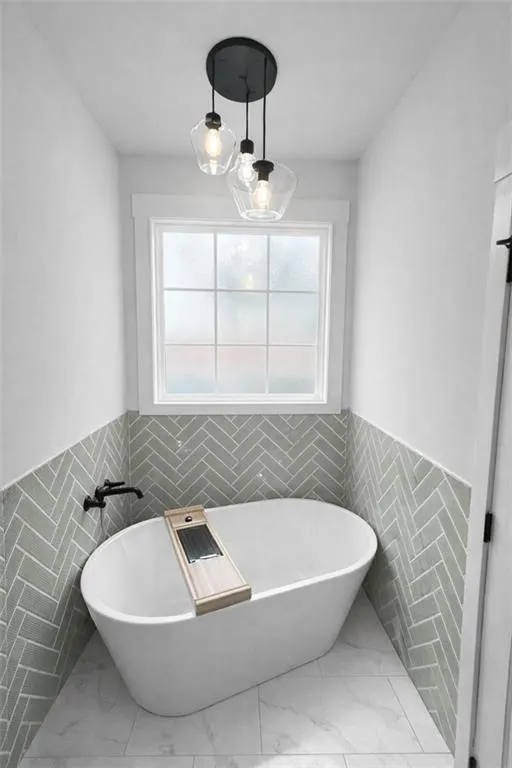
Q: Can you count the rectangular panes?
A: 9